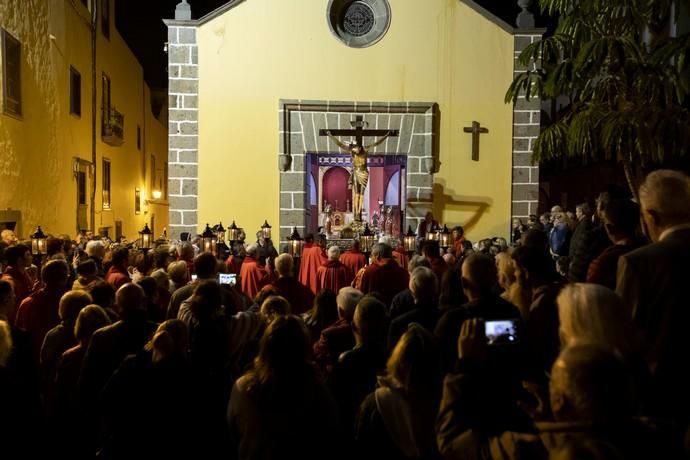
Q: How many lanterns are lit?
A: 11